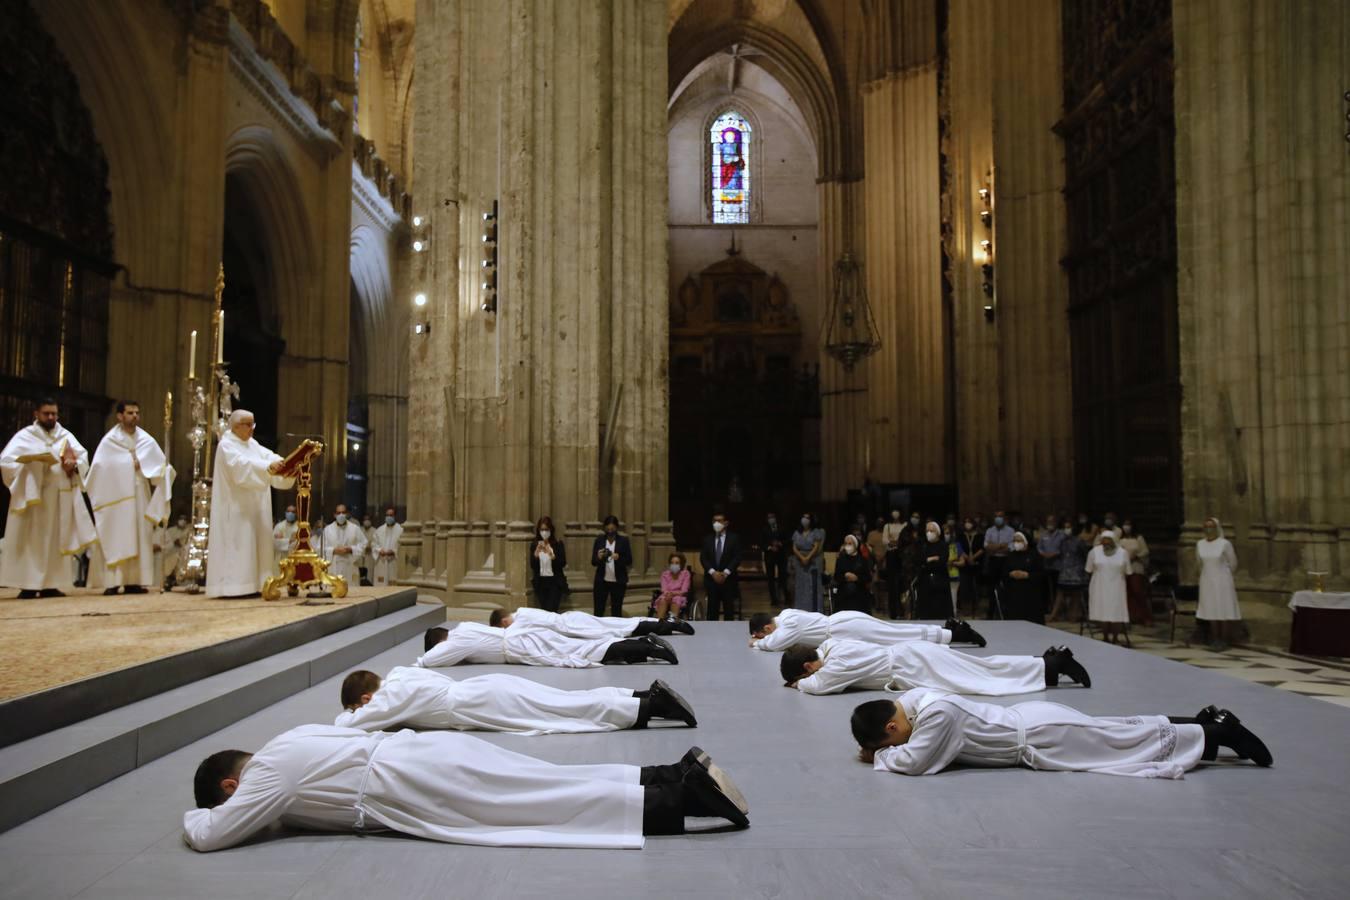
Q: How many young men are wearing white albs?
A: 7